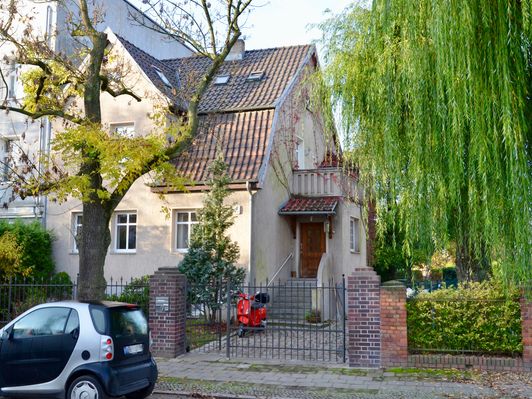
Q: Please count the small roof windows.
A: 3